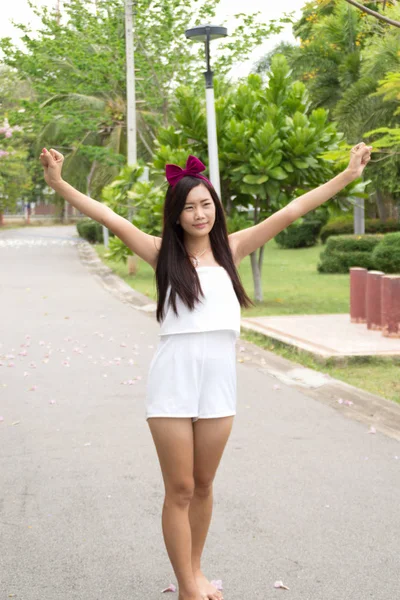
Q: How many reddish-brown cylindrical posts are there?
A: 3